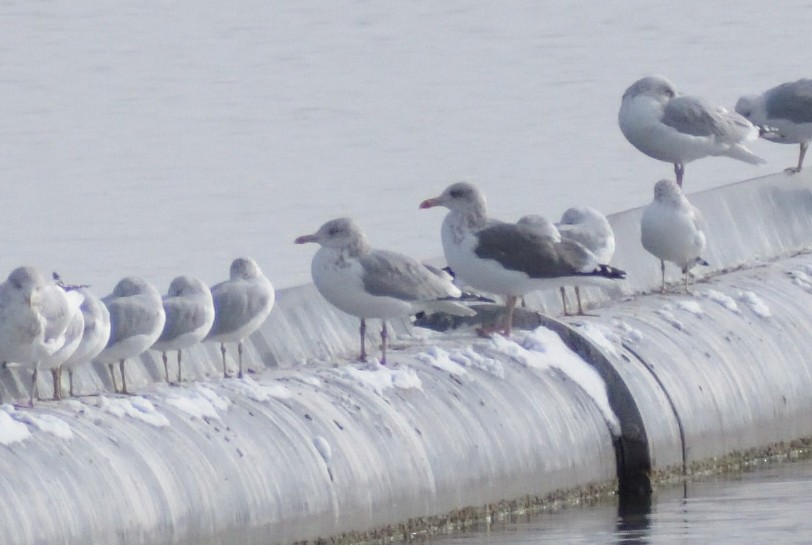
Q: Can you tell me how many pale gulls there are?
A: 12